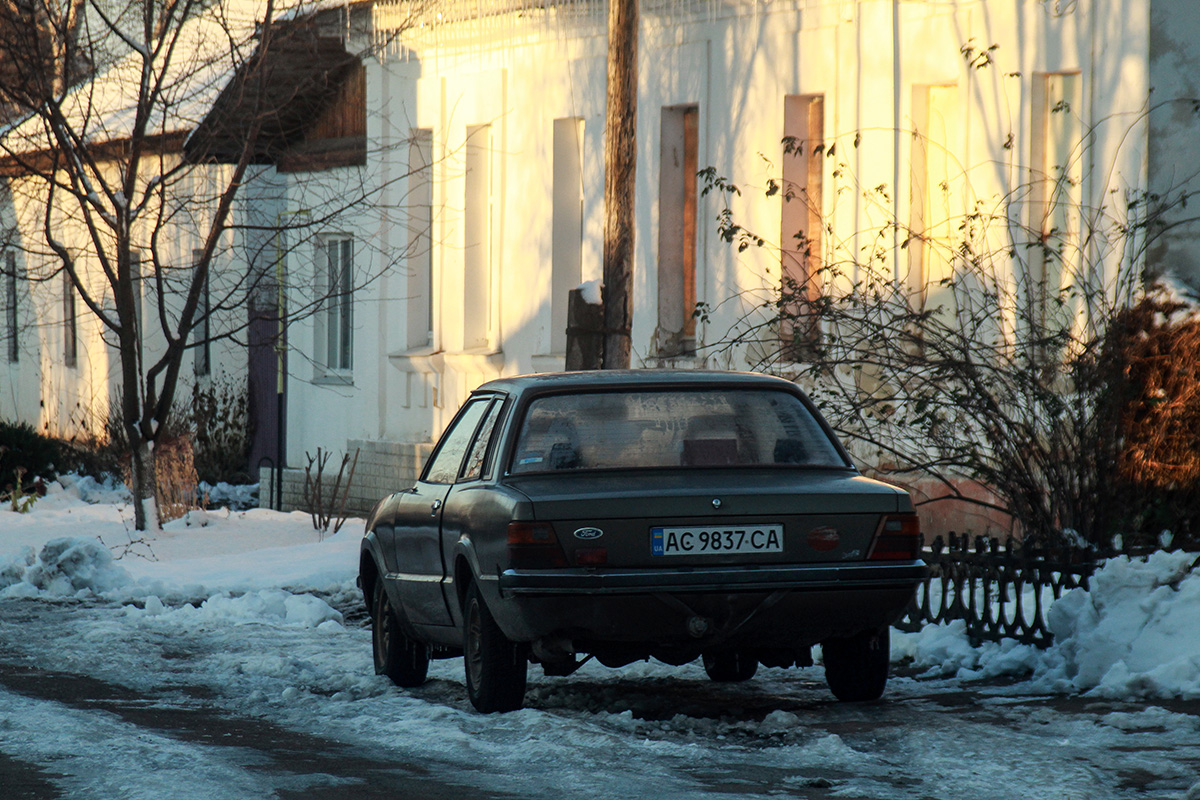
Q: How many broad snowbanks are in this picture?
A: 2